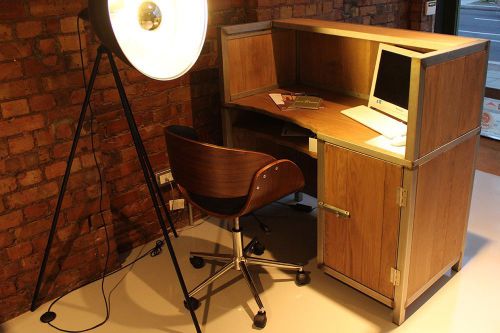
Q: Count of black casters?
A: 5